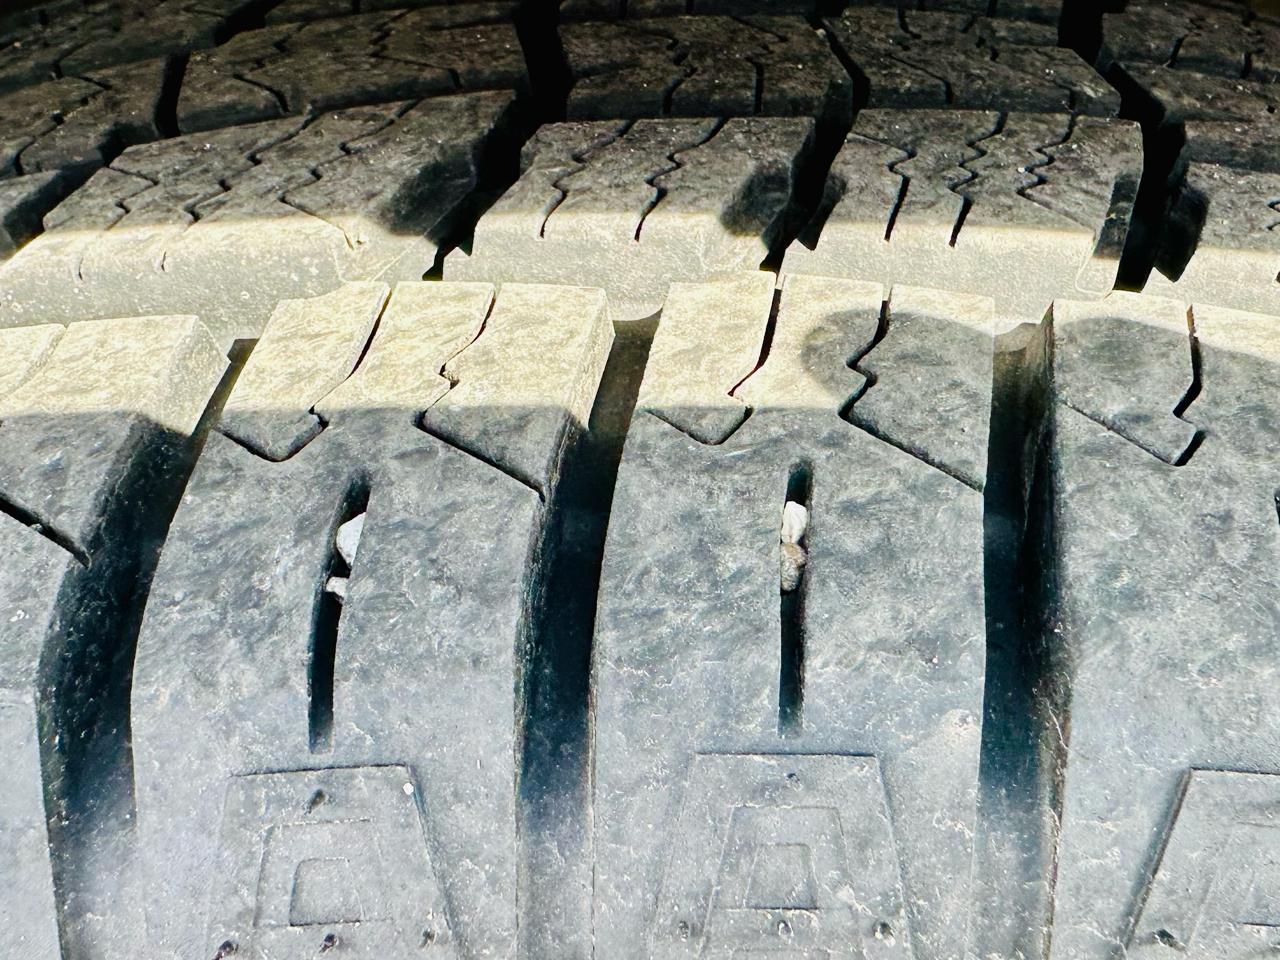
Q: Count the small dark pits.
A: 9